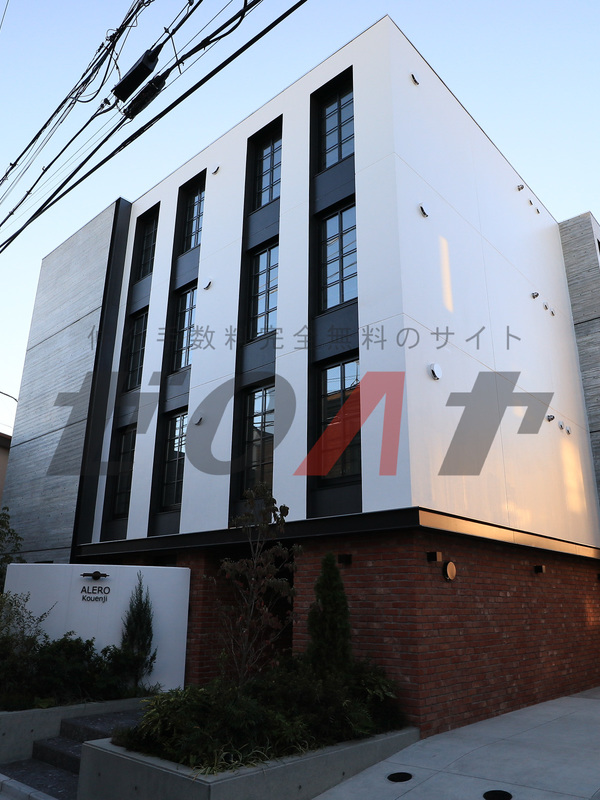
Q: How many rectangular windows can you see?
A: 12